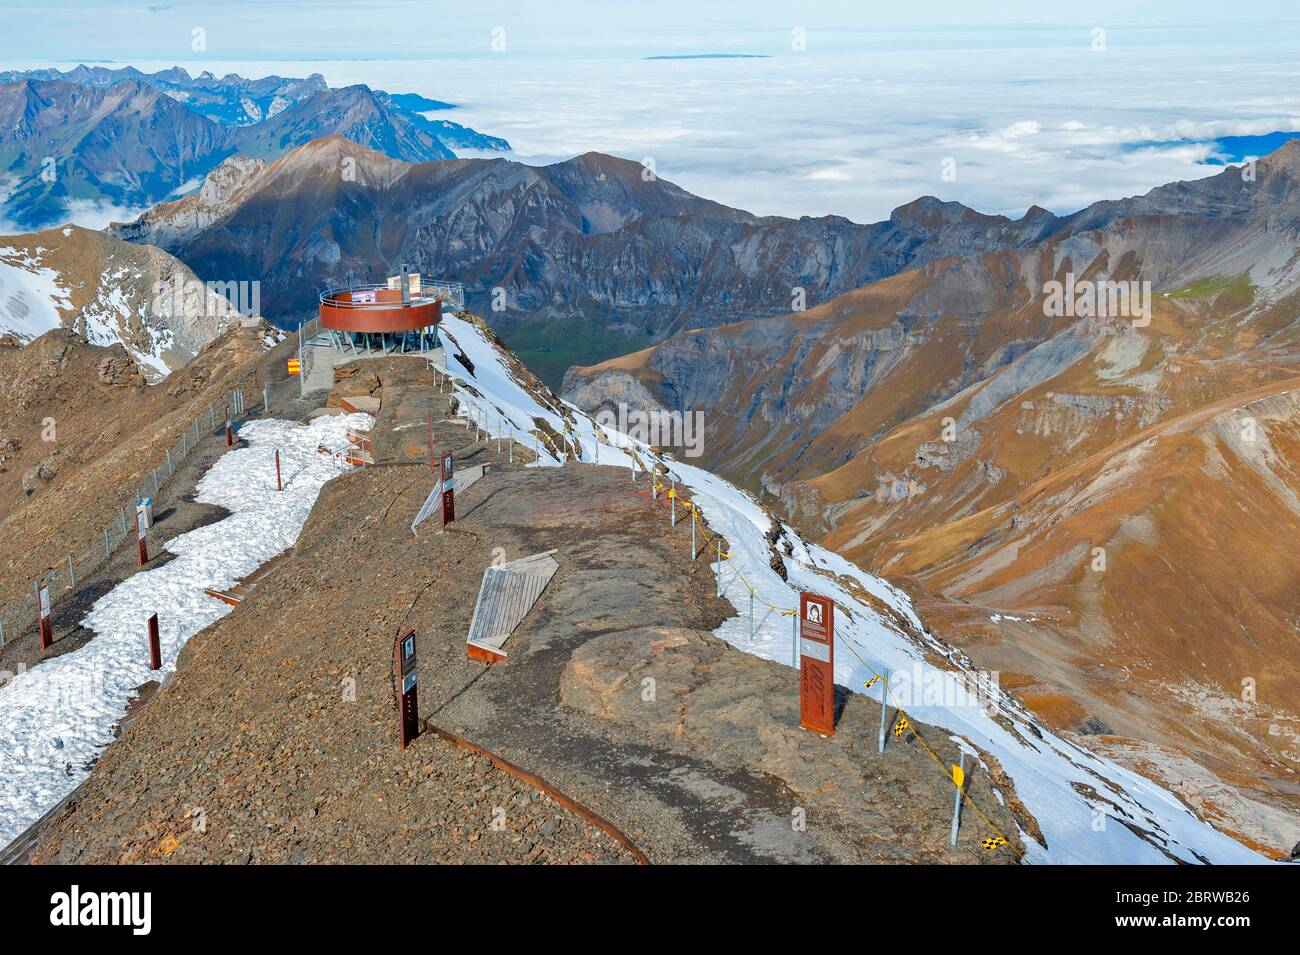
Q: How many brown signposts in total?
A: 9